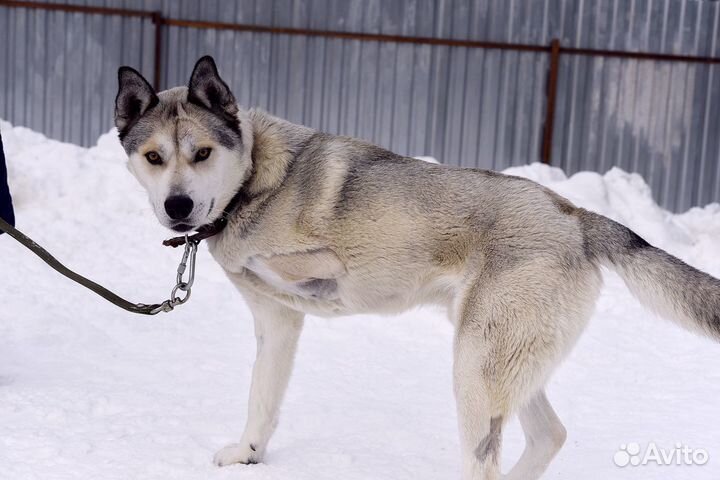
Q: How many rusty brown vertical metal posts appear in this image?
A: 2